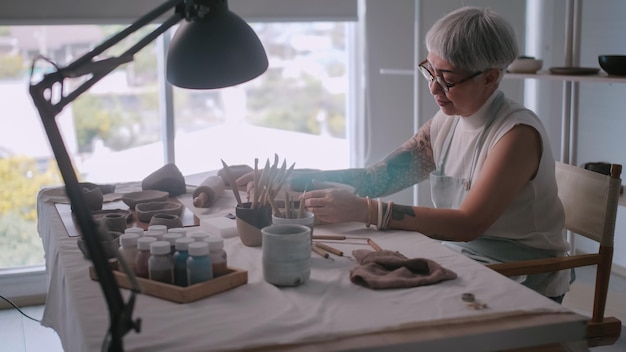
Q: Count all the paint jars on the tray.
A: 12